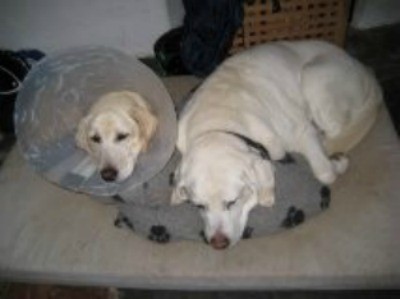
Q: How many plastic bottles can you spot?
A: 0